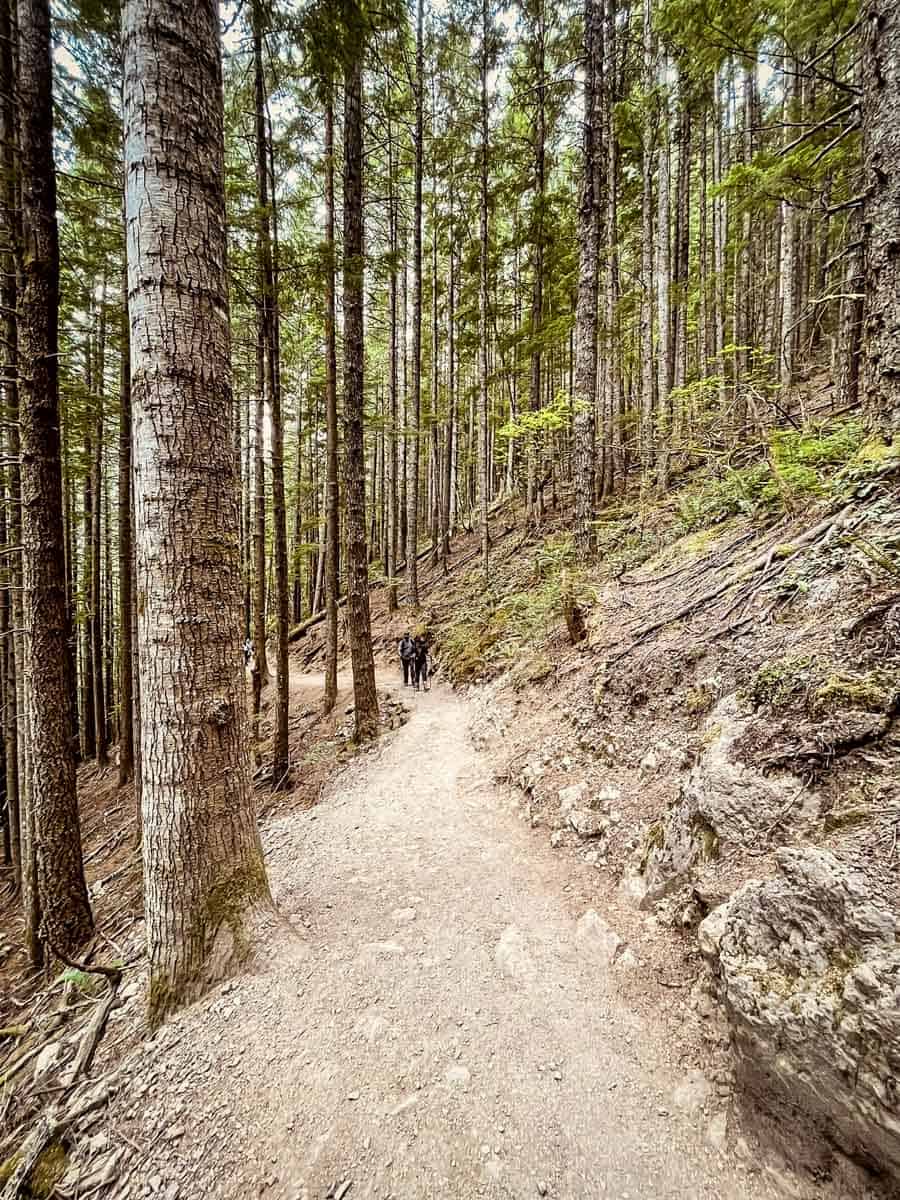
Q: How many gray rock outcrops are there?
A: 2